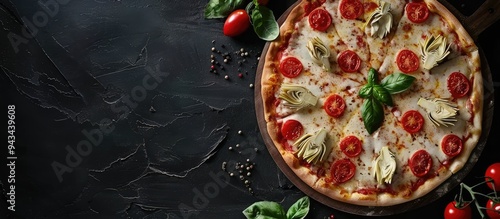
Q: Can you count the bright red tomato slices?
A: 14